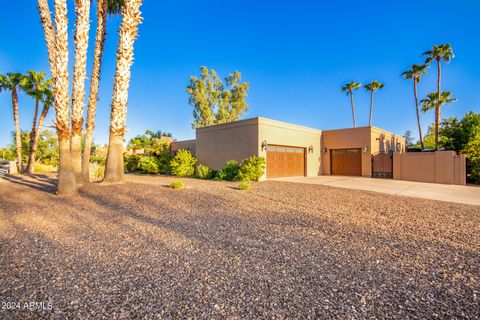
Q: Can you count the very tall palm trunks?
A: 5